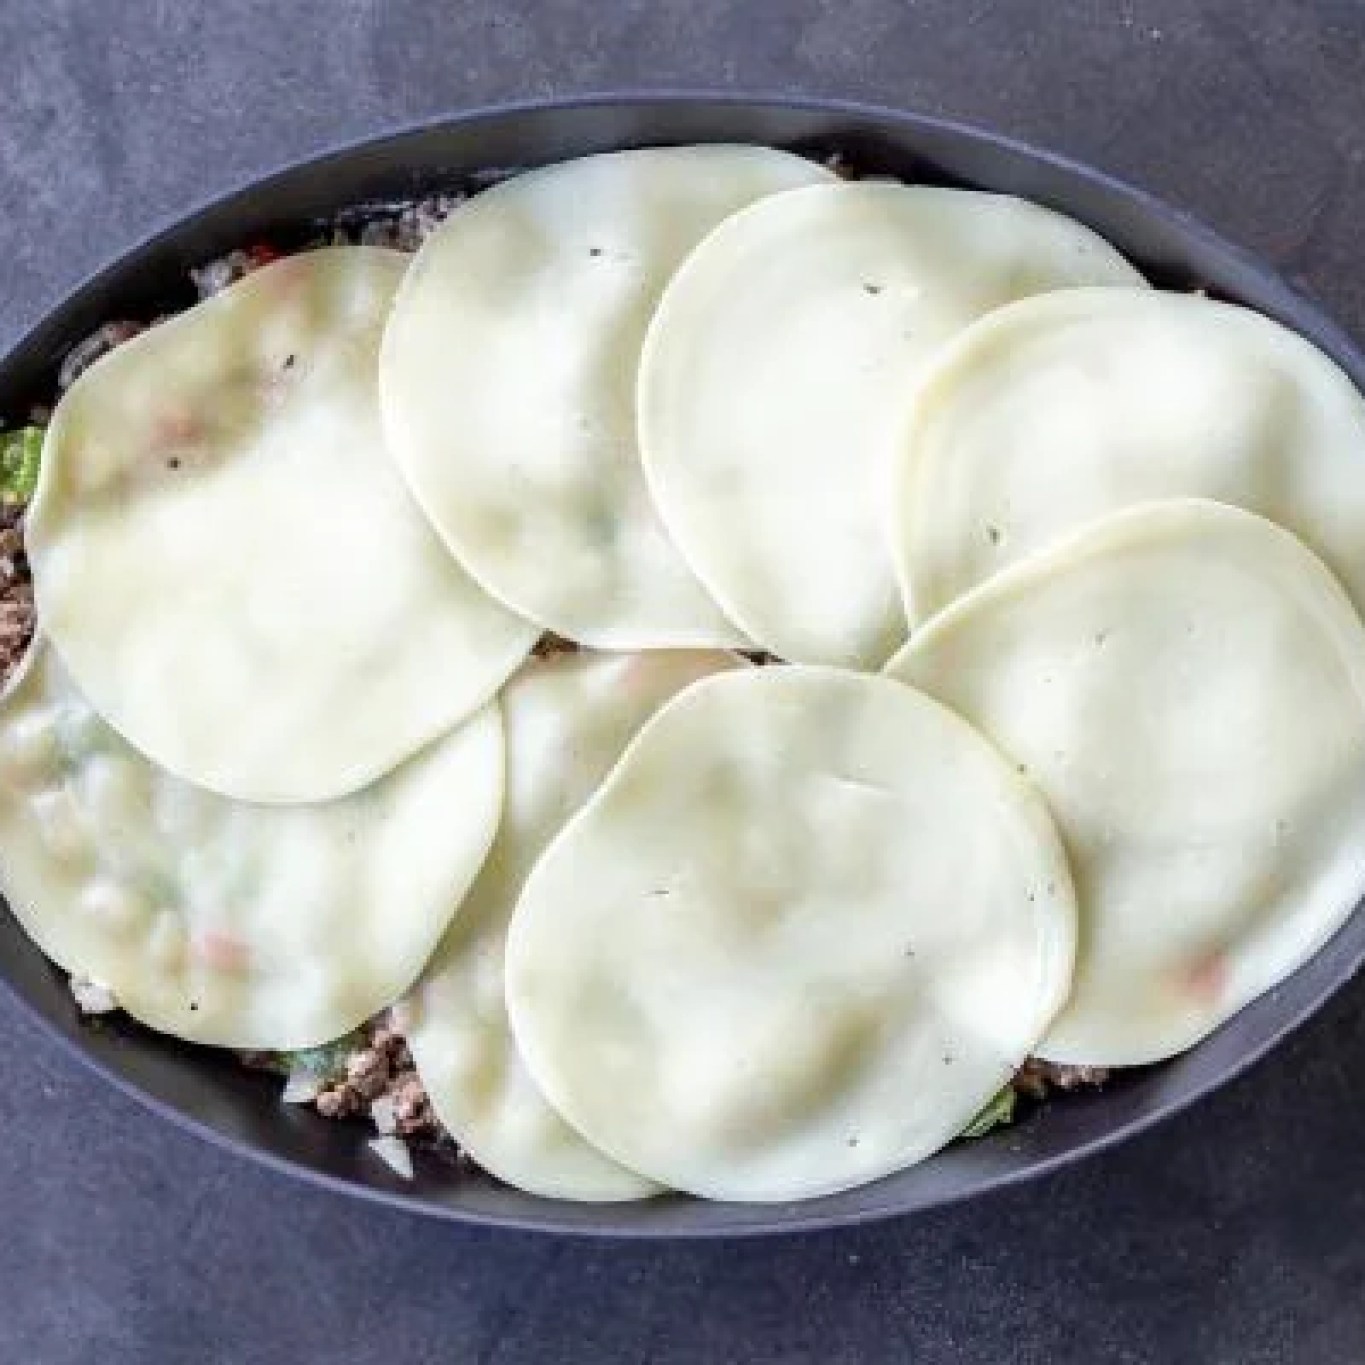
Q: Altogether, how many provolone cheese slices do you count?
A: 8